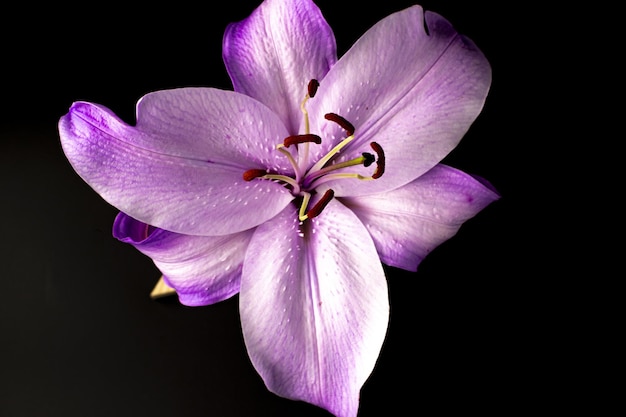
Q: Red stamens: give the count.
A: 6